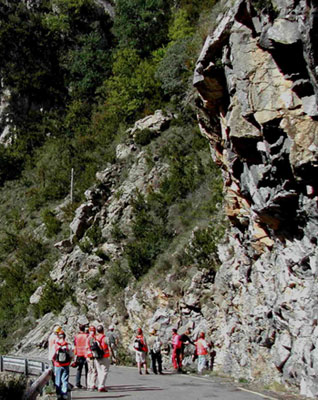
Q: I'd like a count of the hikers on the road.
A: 11